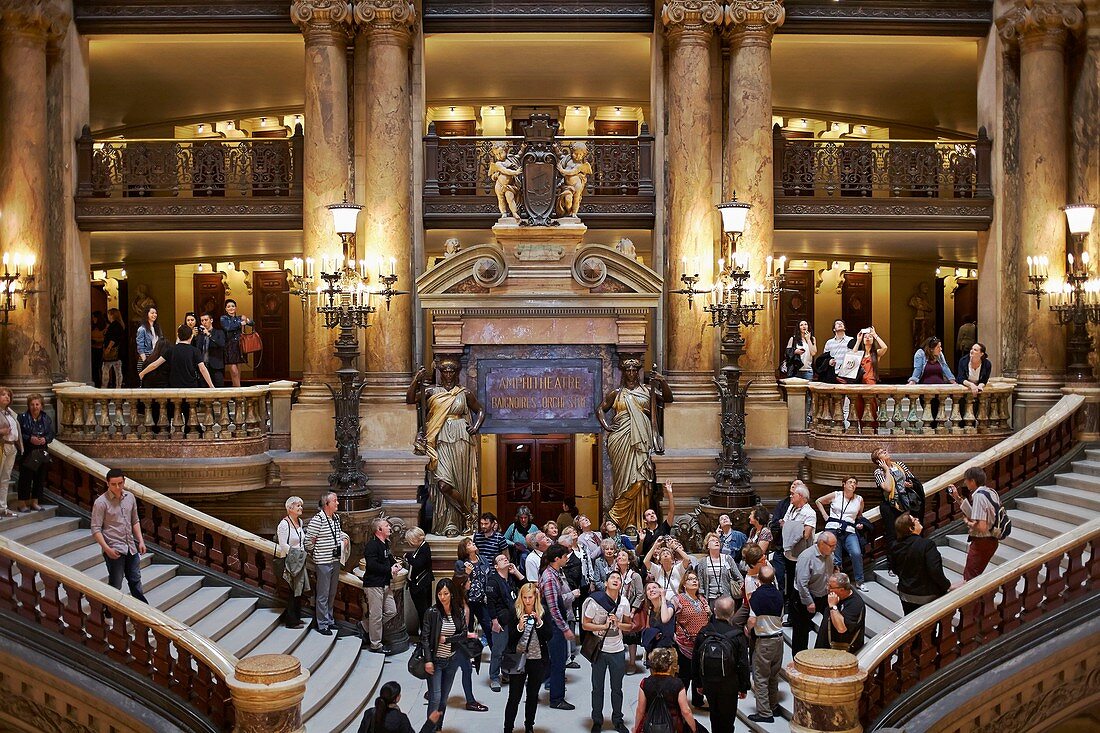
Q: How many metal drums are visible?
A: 0